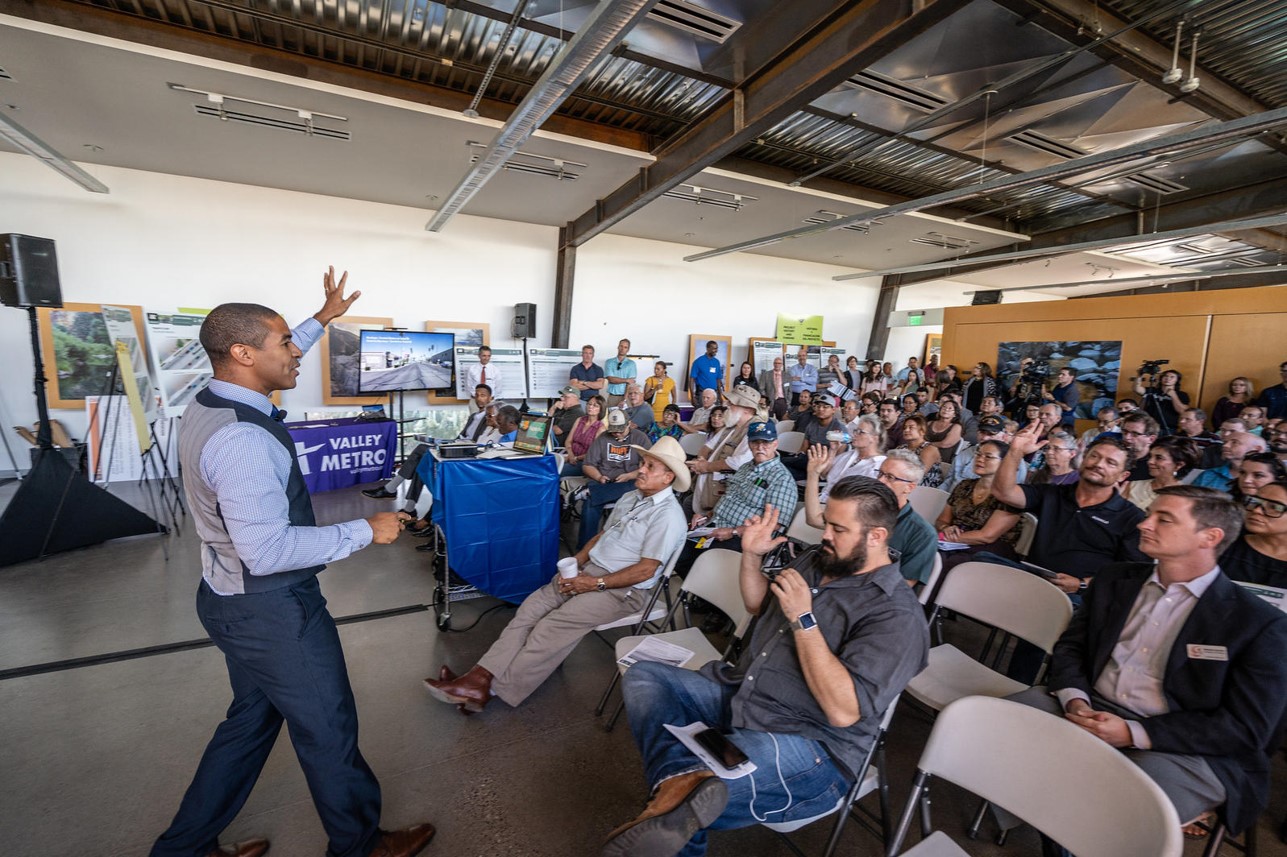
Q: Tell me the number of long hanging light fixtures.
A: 5